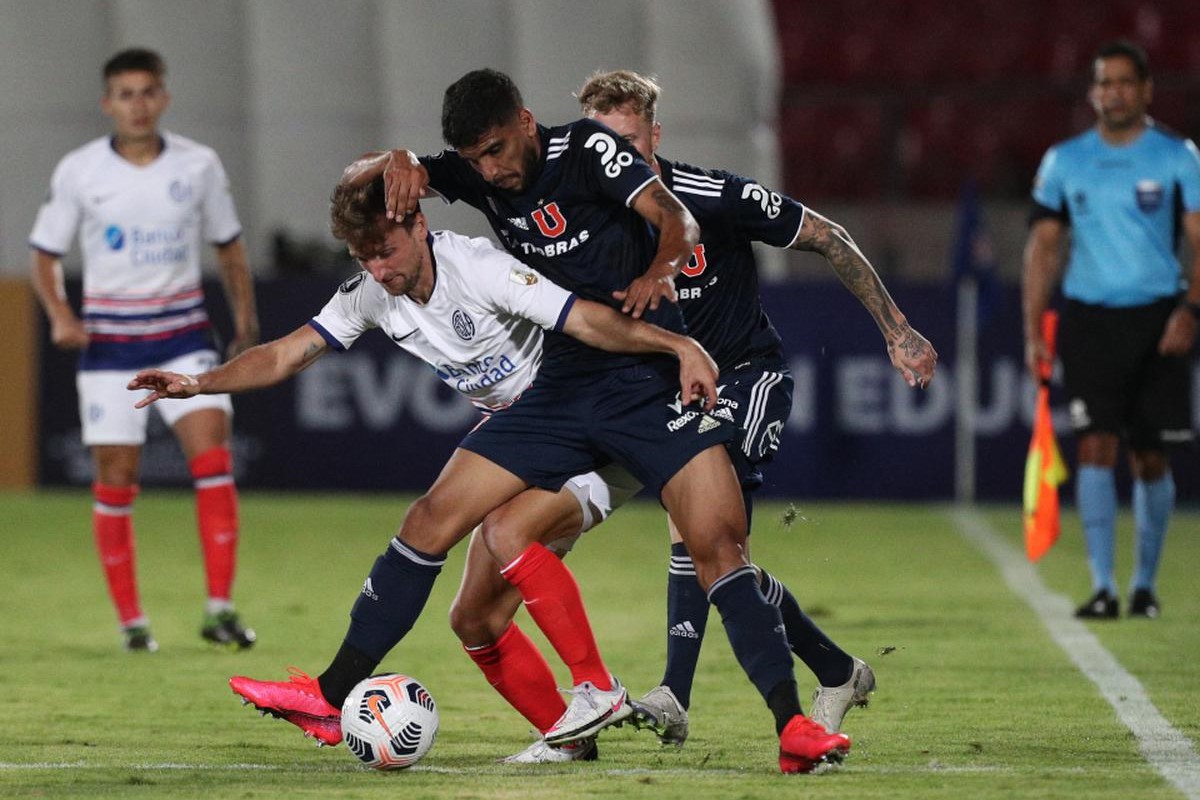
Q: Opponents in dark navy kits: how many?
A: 2